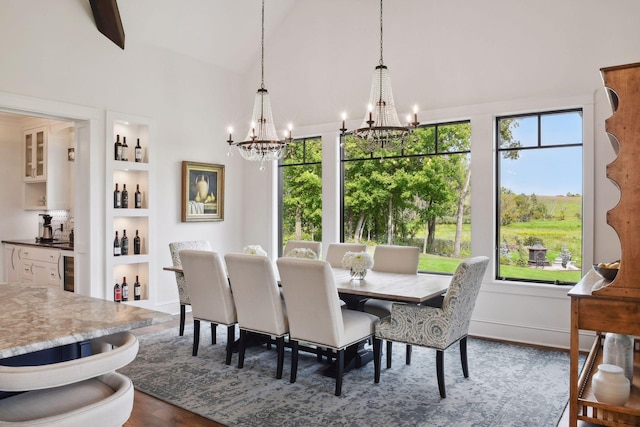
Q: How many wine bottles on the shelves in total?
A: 12